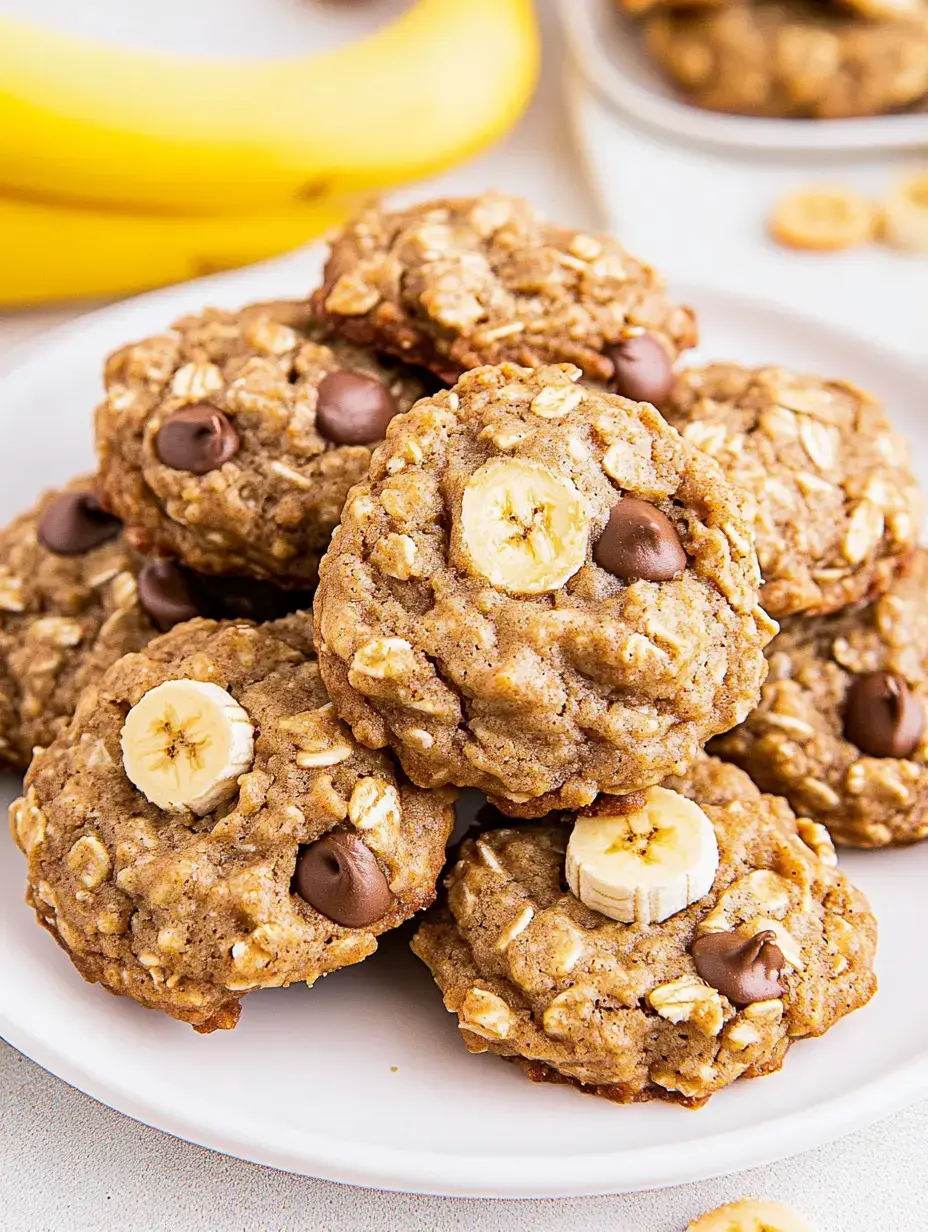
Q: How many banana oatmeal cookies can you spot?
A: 8